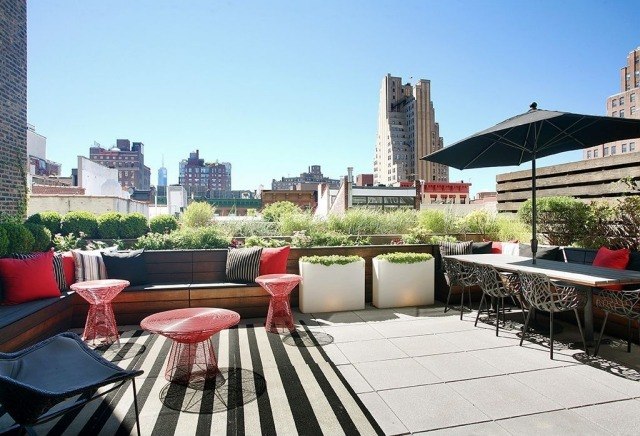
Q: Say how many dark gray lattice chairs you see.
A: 4